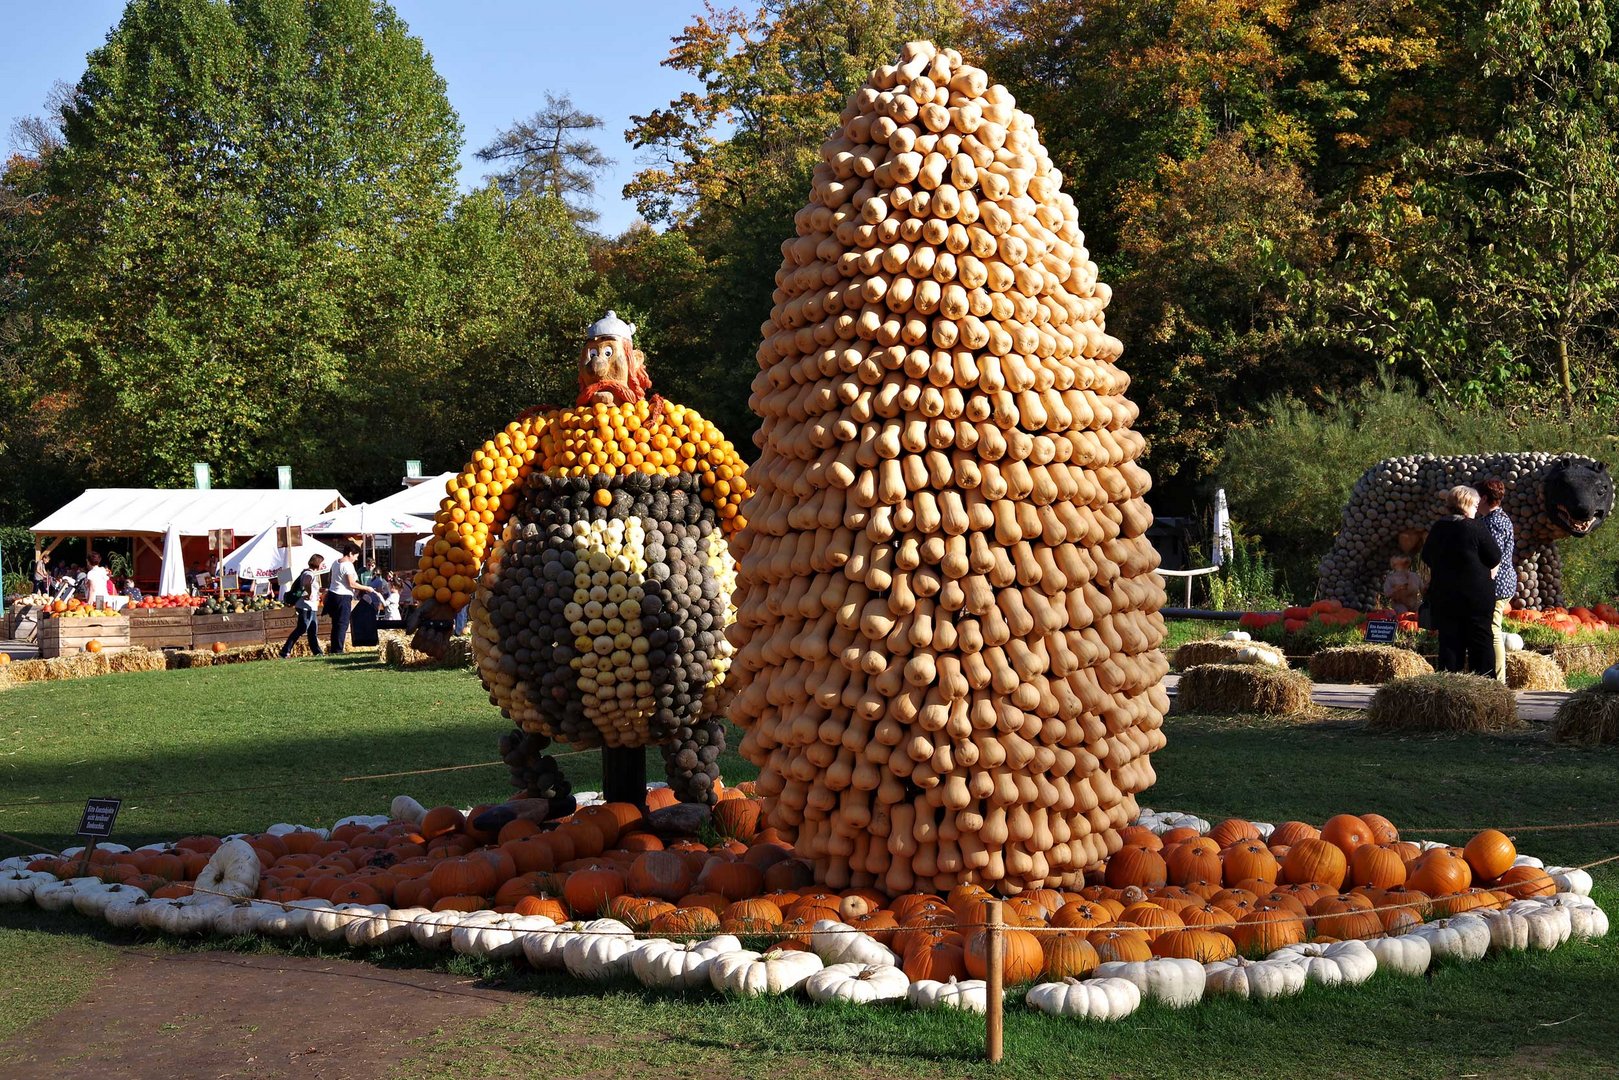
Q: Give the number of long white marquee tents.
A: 1